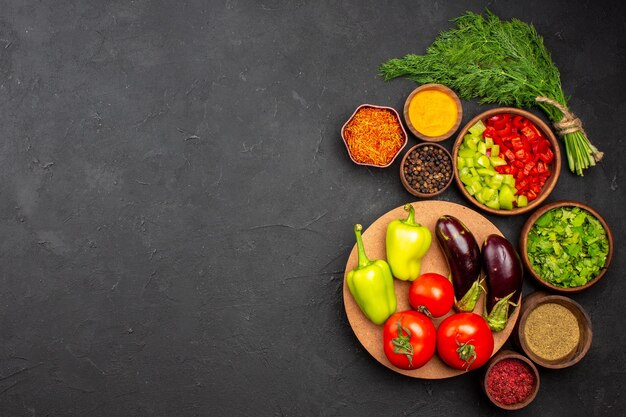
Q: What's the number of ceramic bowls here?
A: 1